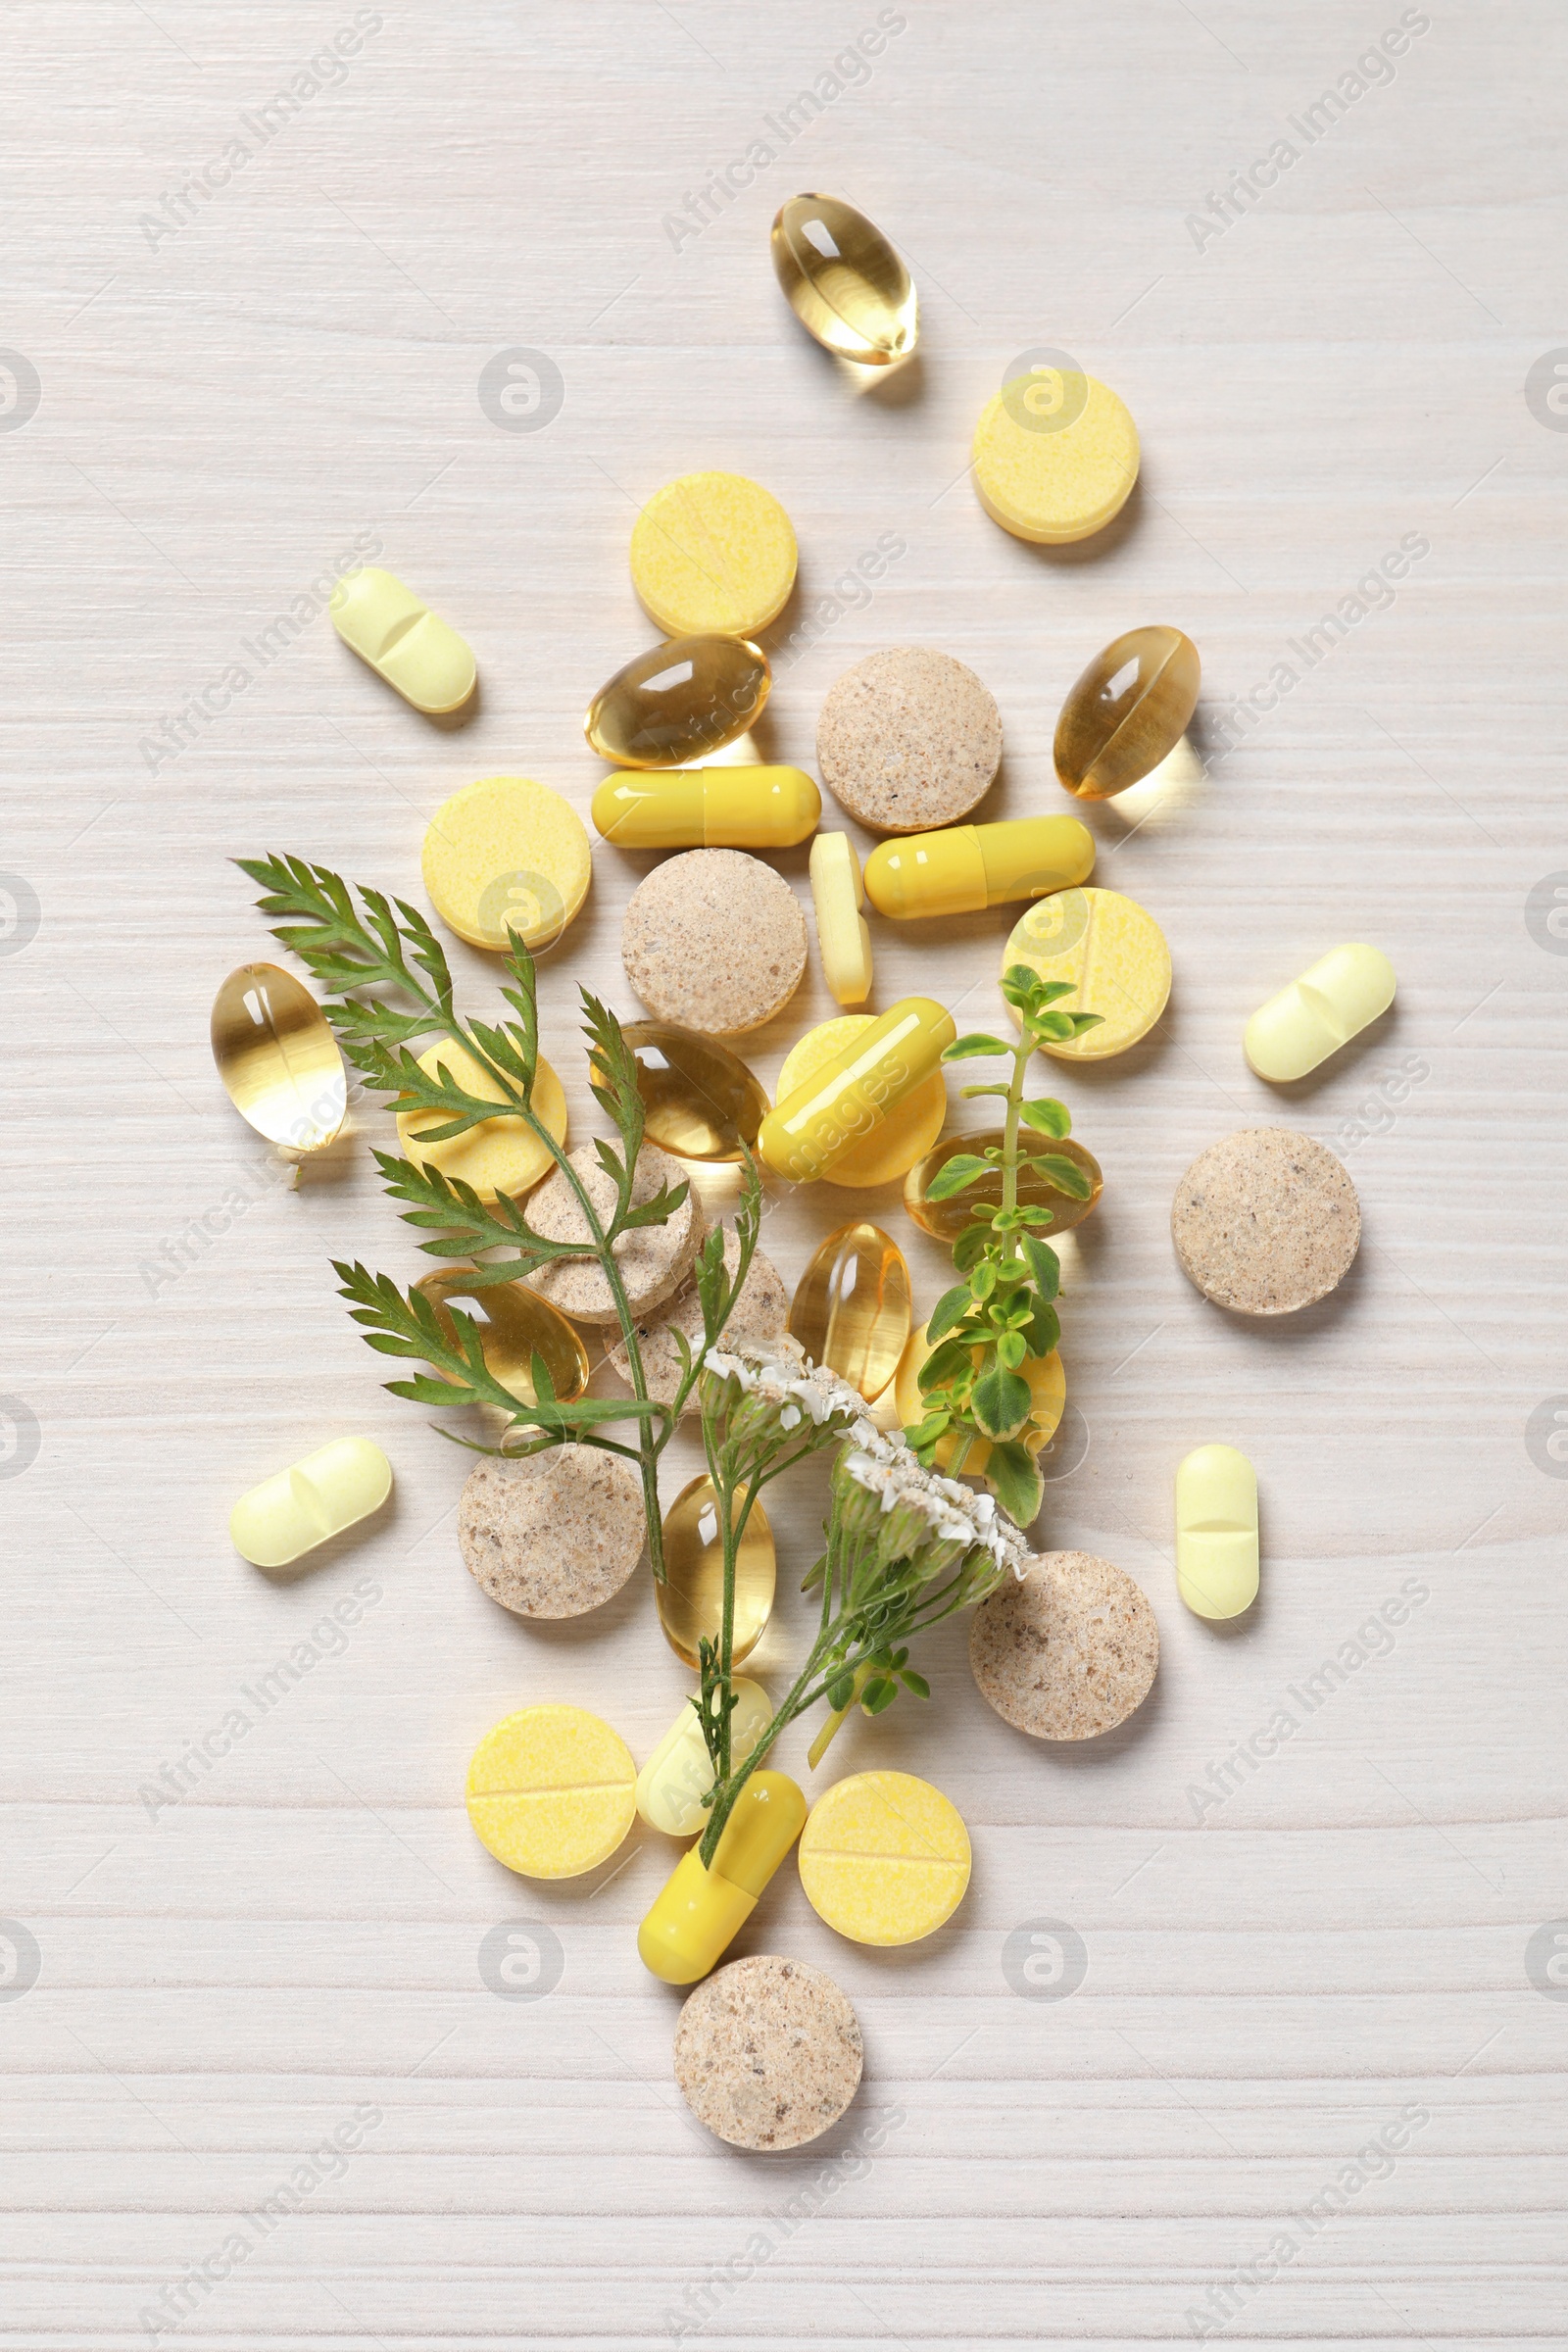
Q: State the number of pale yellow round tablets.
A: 9